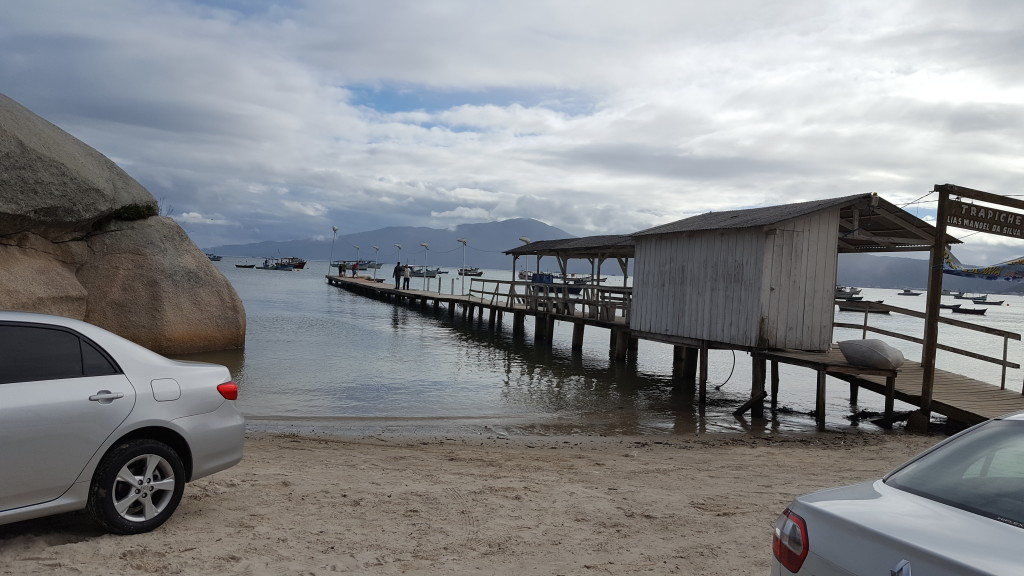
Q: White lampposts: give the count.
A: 7